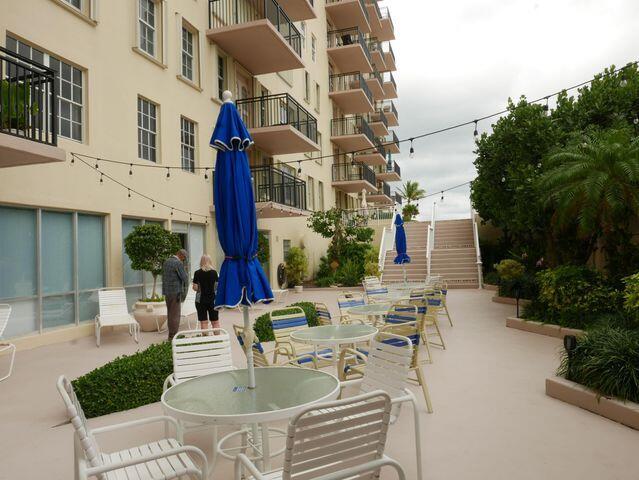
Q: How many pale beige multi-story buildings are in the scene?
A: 1